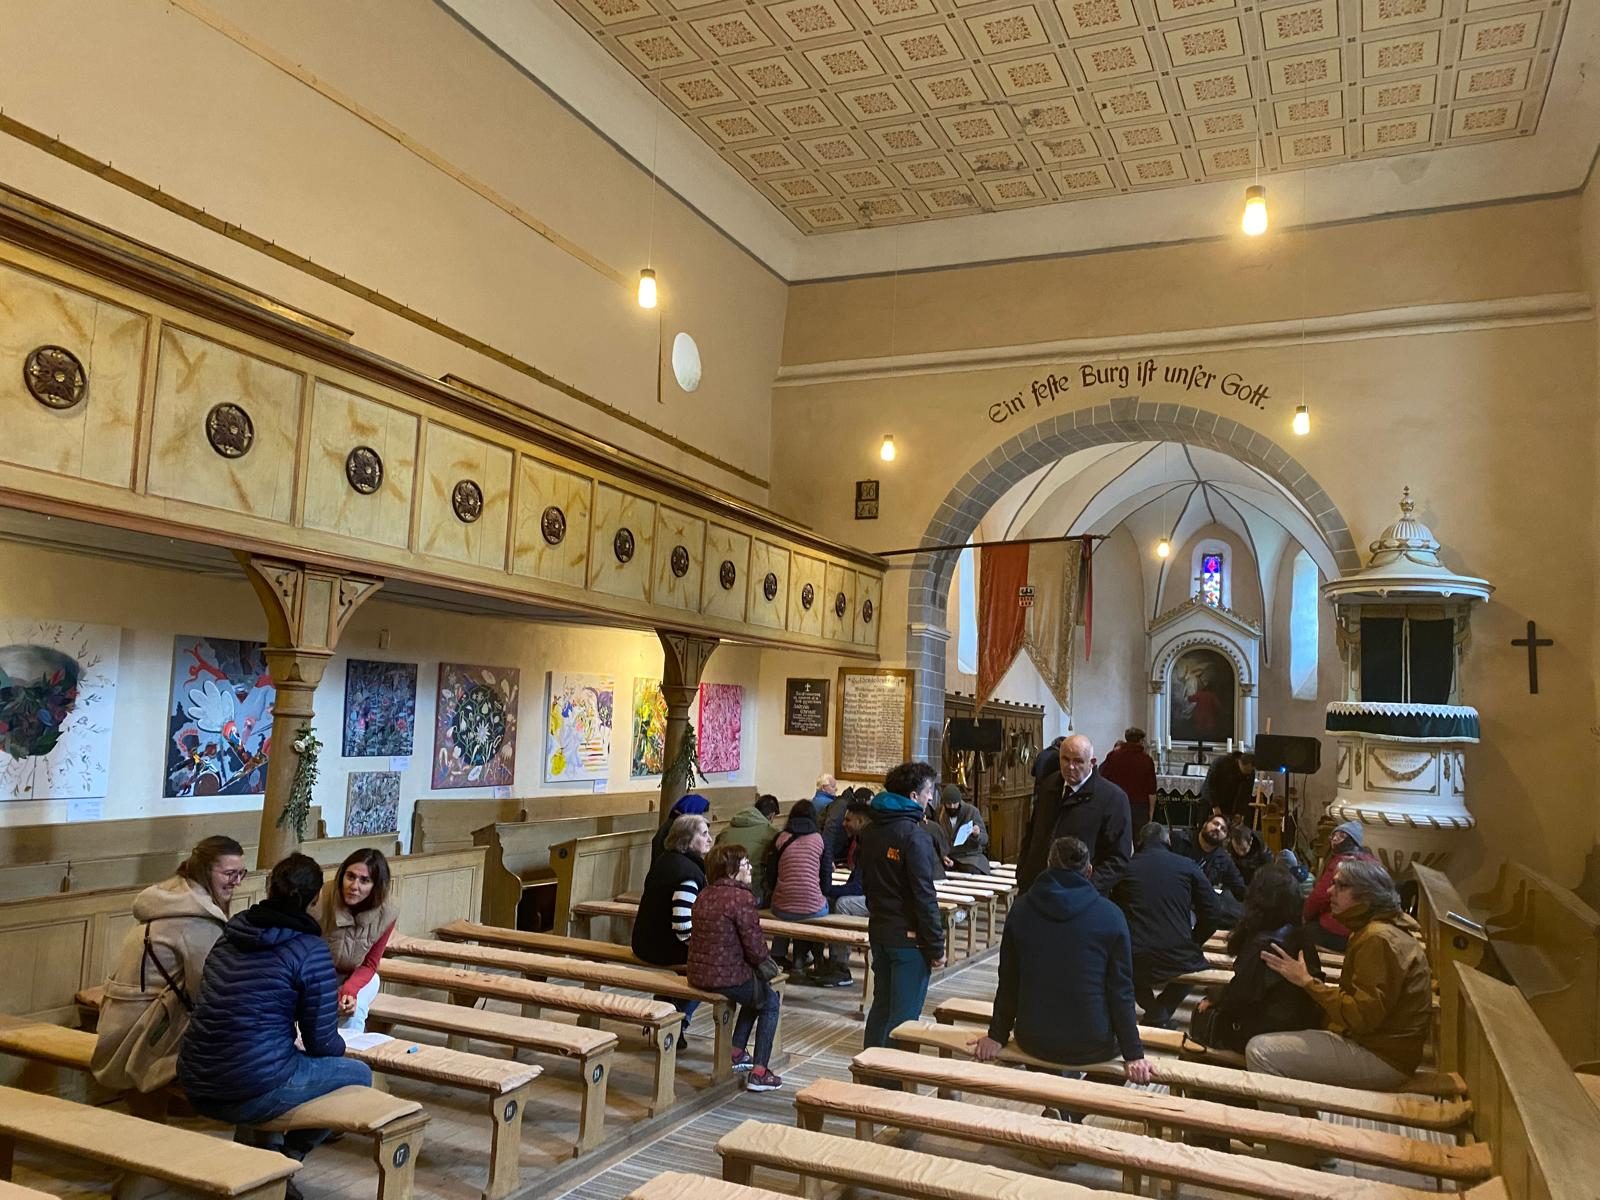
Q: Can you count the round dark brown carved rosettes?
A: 12